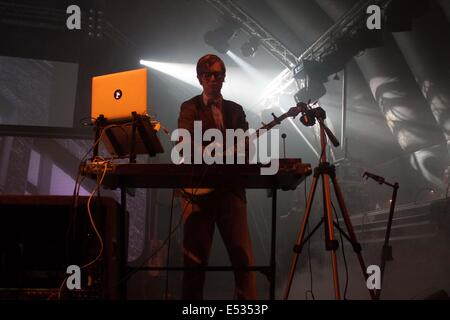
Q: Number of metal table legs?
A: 2